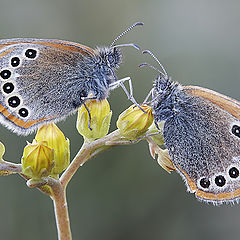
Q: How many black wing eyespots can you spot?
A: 10